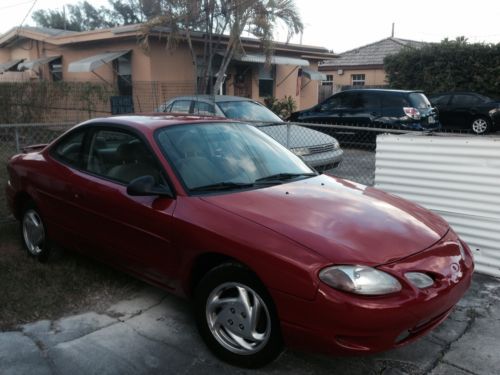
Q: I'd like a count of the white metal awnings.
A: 5